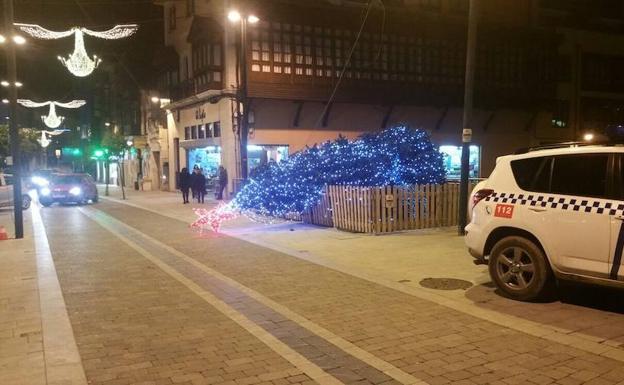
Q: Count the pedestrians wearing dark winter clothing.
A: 4